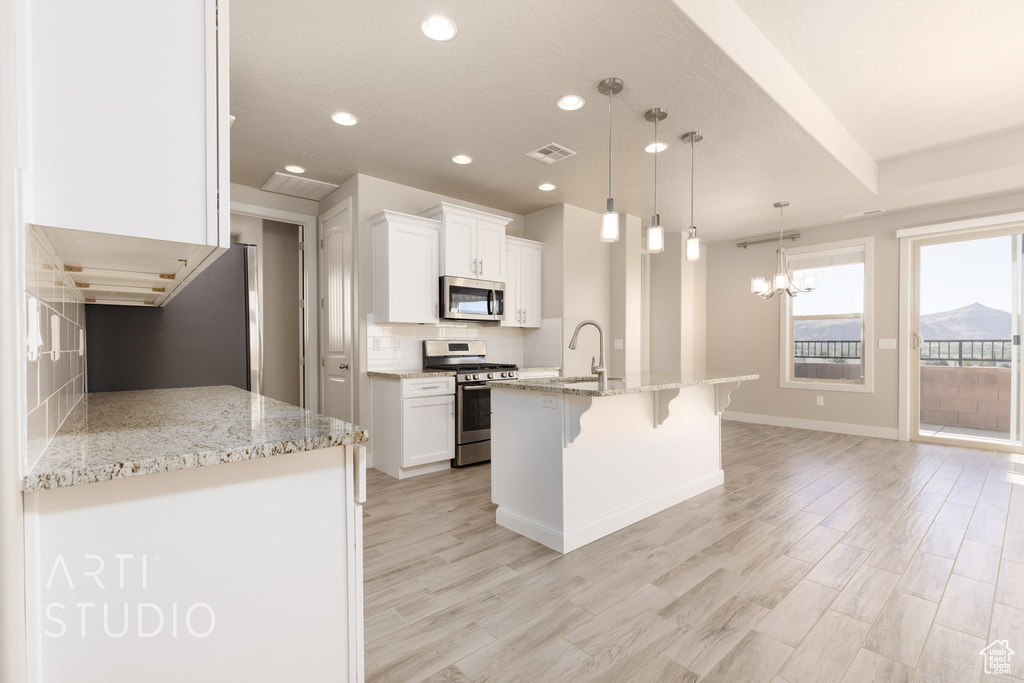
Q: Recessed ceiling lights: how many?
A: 7